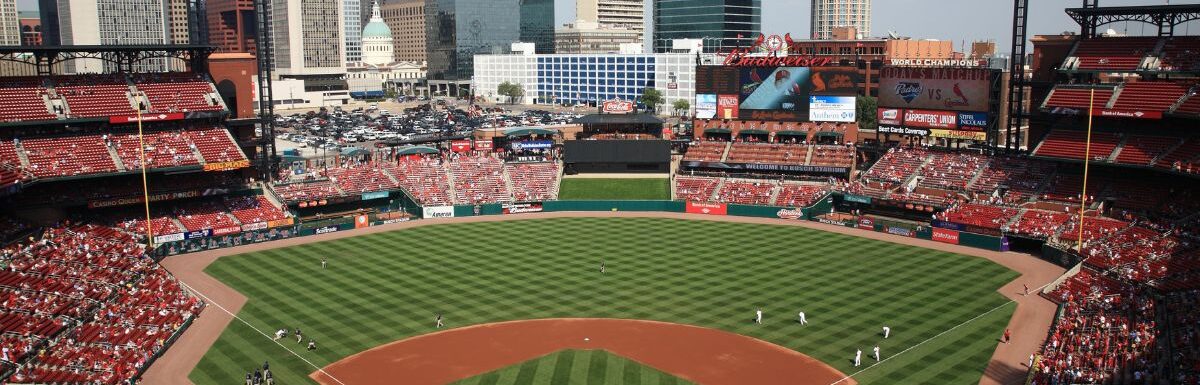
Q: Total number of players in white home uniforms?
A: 5